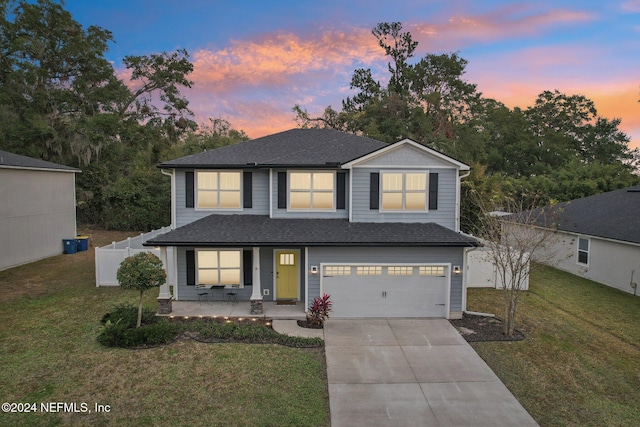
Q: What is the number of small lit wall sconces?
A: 2